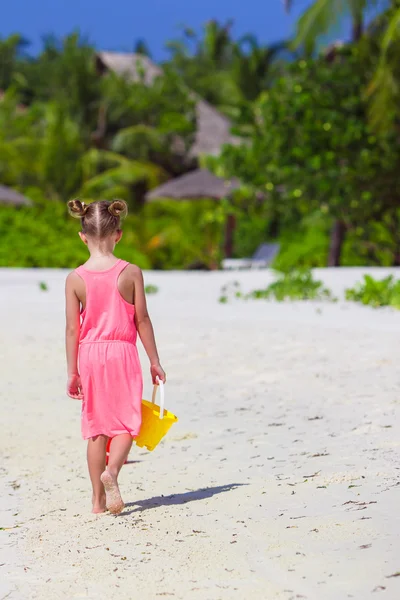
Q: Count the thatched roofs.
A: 4